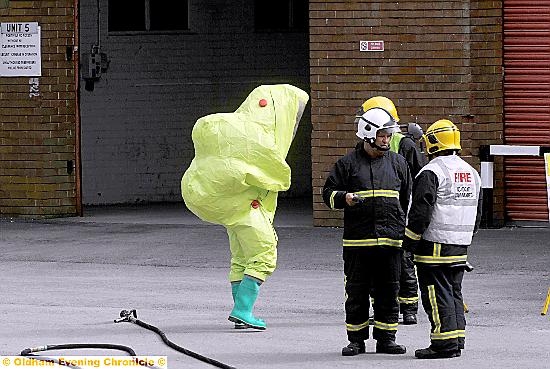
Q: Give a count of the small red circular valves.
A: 2